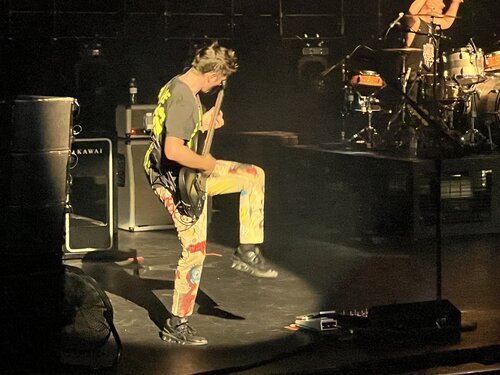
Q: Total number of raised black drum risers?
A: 1